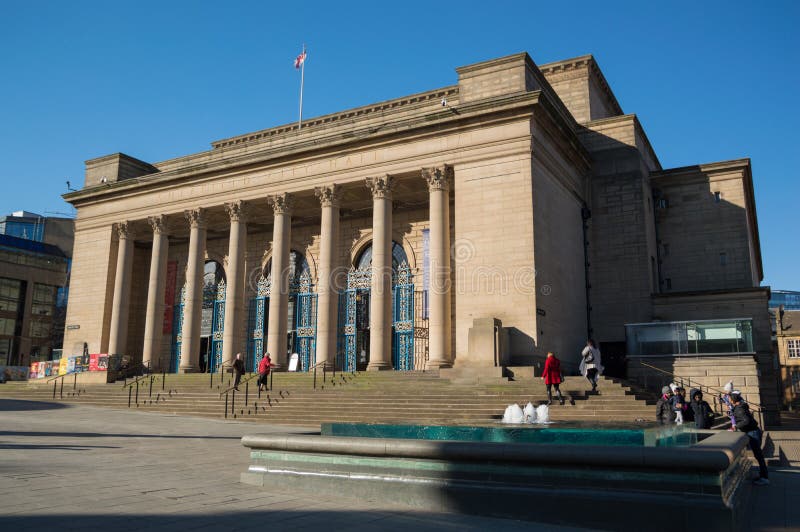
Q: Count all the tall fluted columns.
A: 8